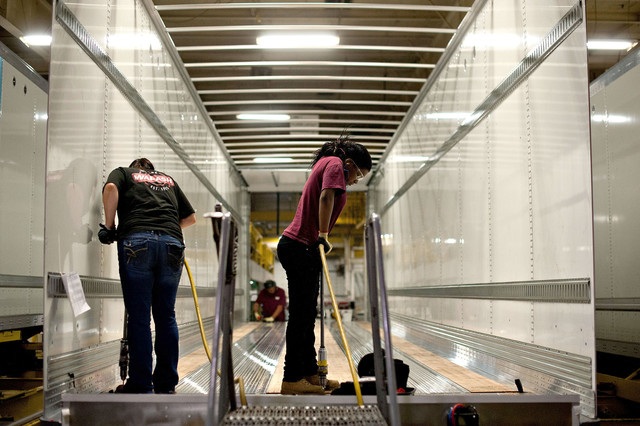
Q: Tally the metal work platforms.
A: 1